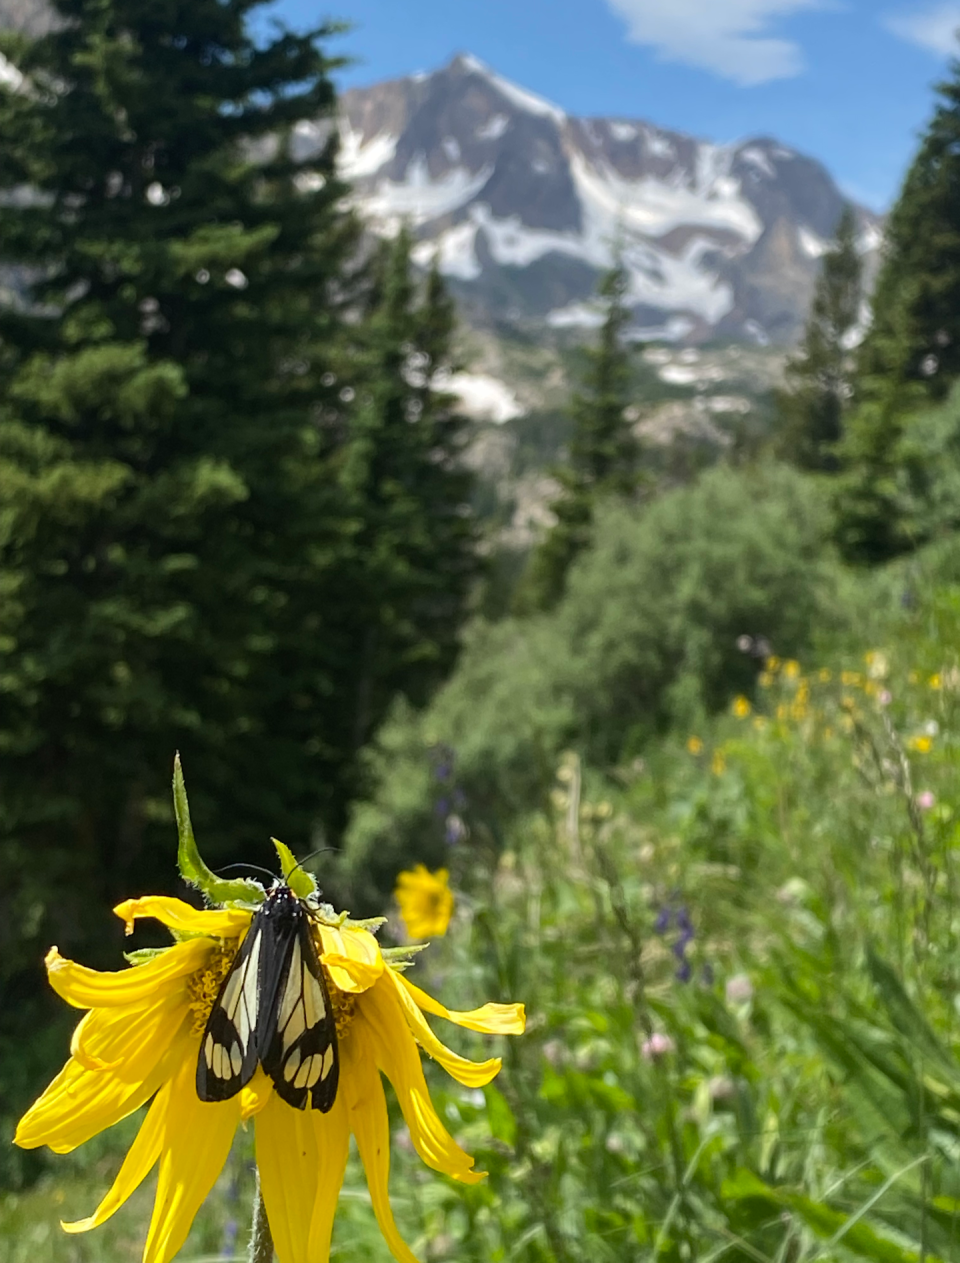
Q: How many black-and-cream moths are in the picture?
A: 1